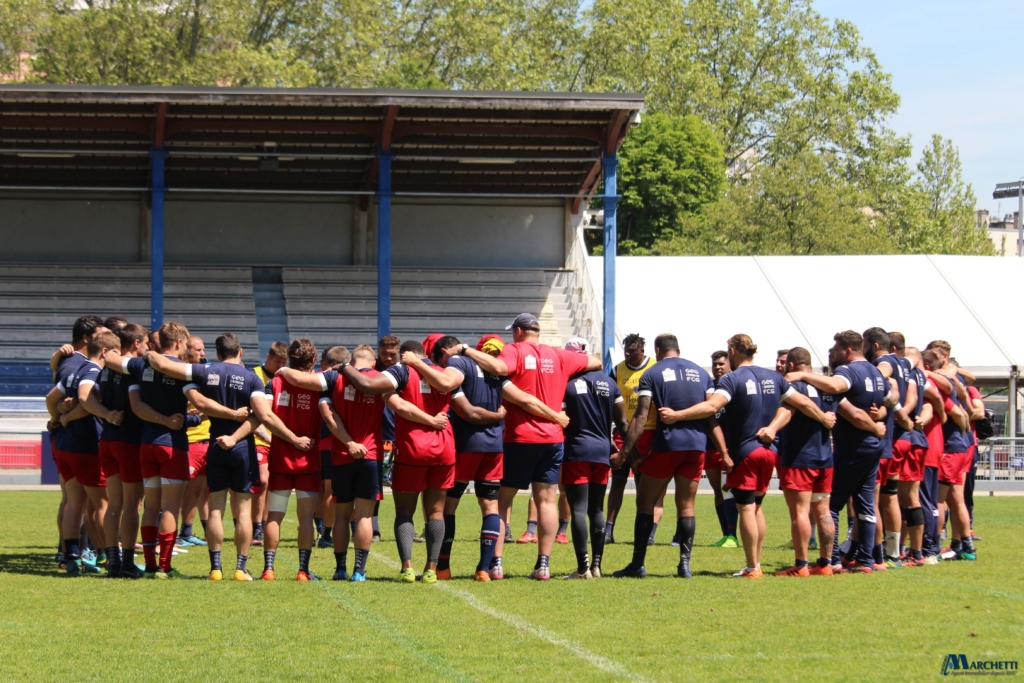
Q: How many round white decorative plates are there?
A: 0